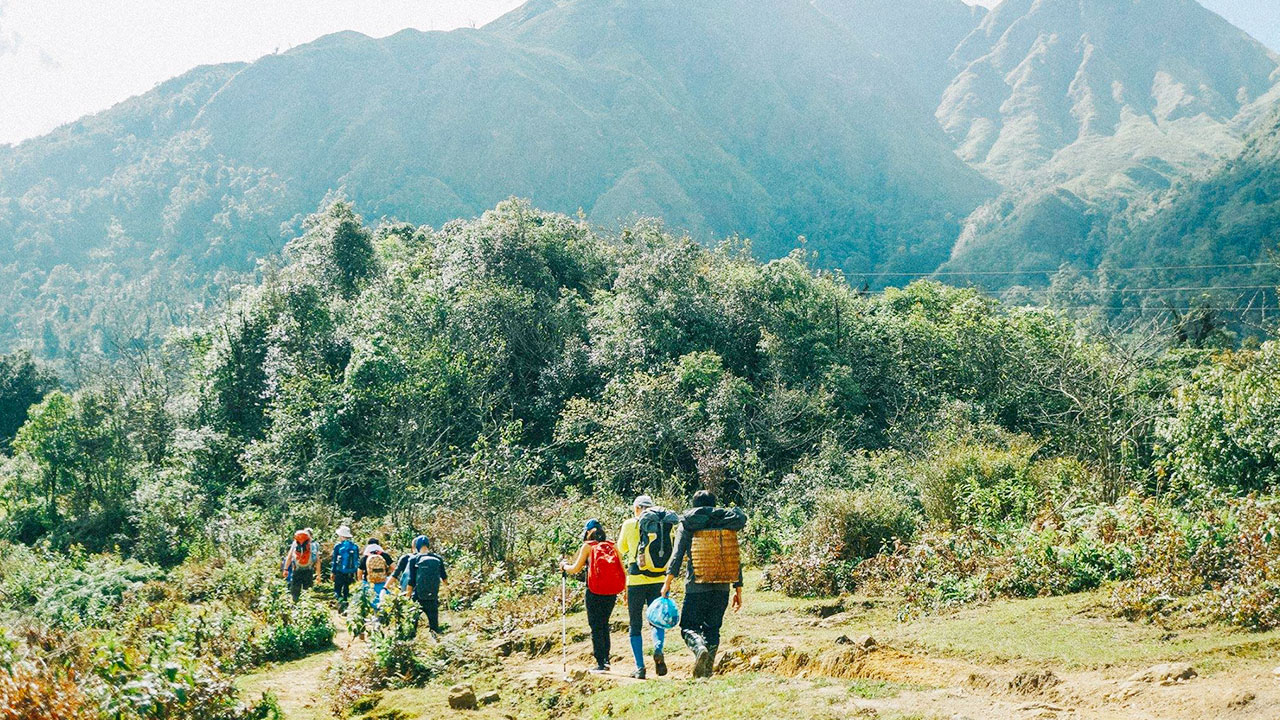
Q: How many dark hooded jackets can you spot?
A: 1